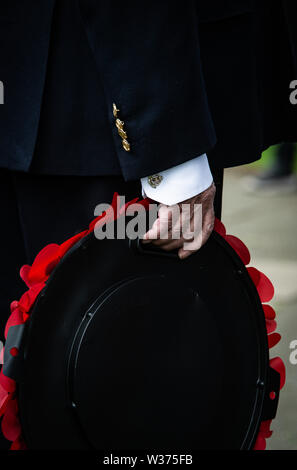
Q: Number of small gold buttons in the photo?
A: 4